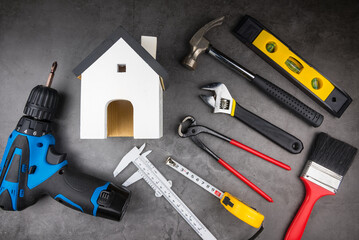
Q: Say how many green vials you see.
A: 3